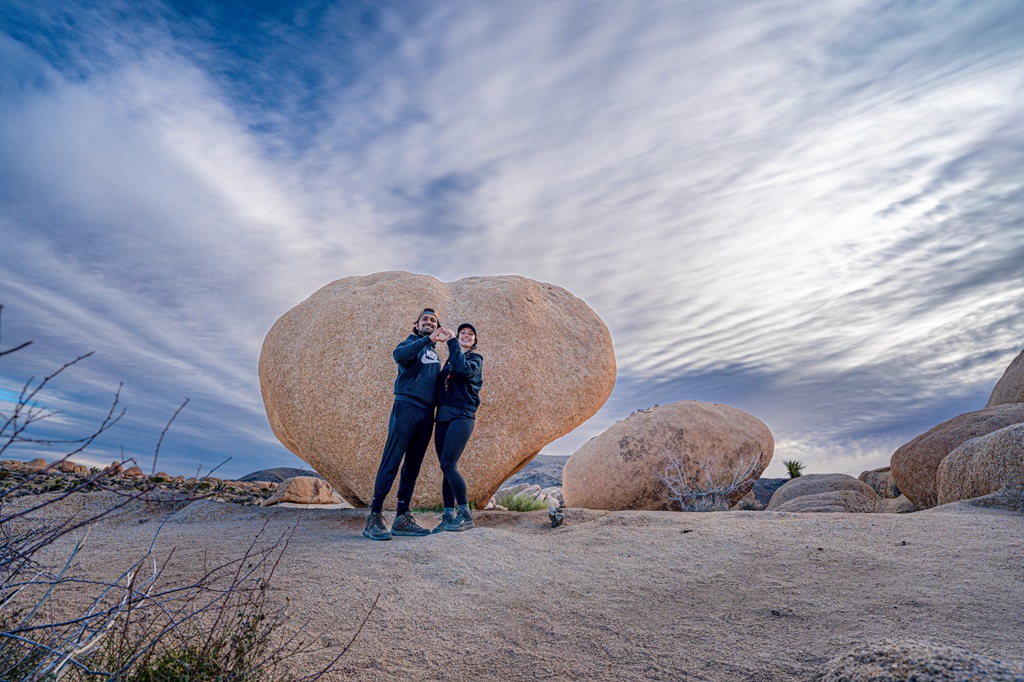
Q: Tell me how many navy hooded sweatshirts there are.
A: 2